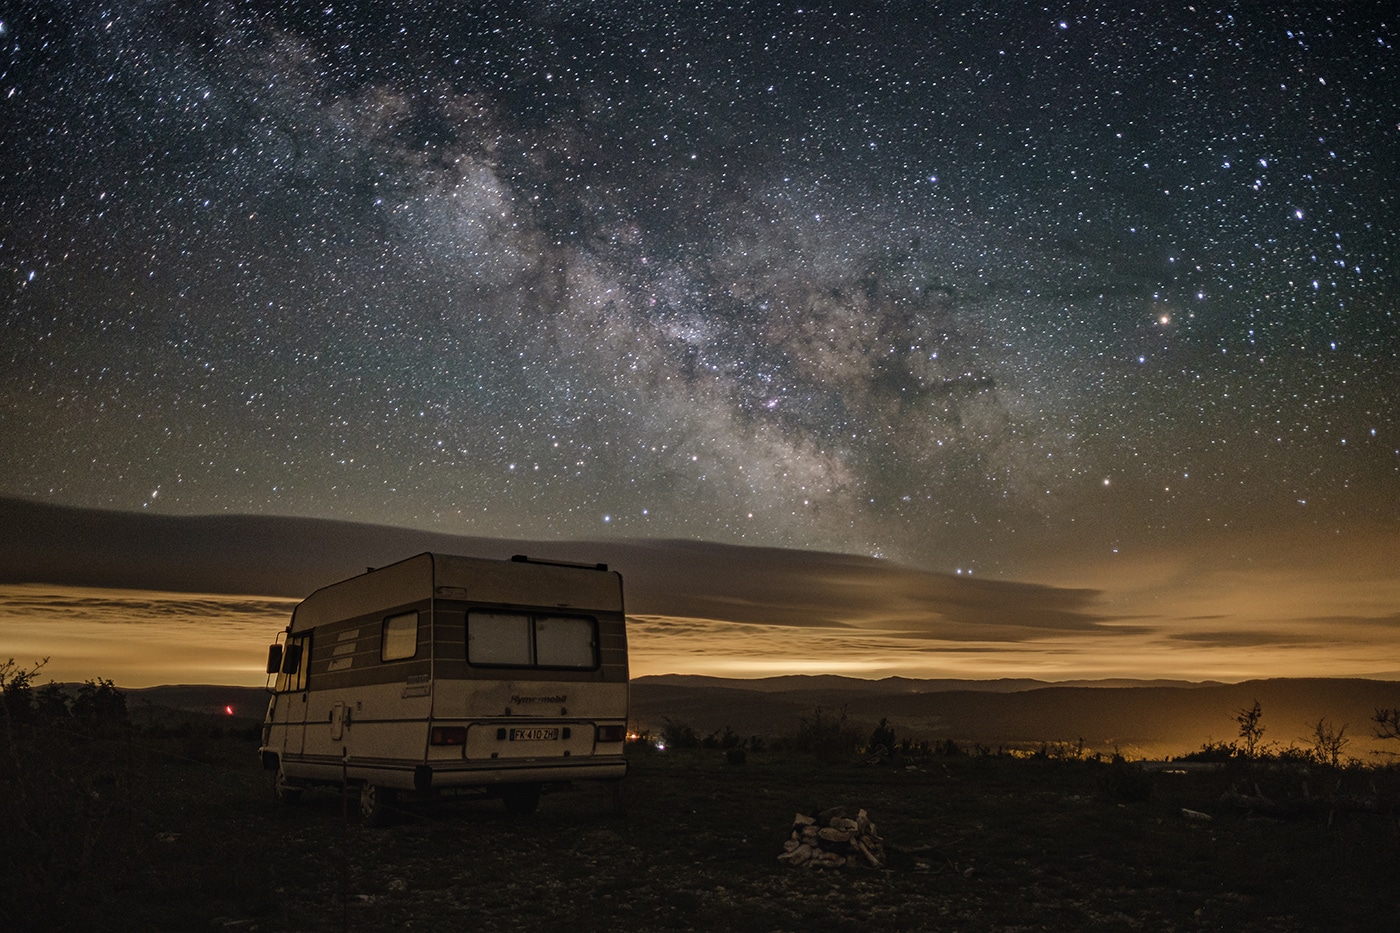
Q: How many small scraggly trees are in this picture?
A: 3